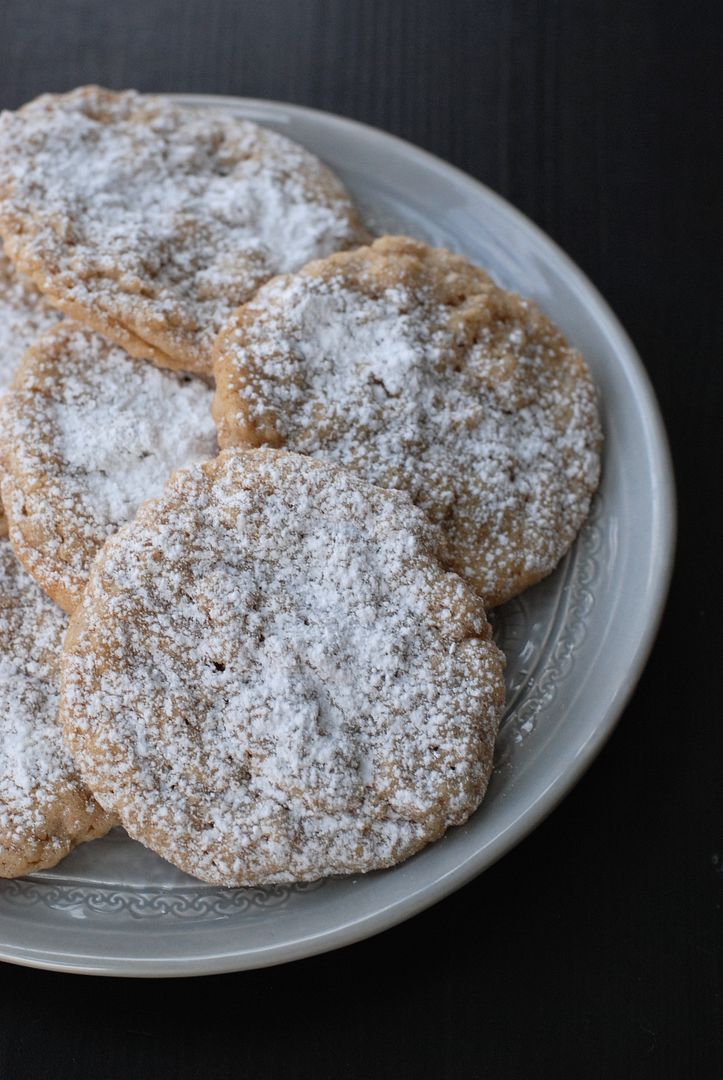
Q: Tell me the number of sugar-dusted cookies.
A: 6